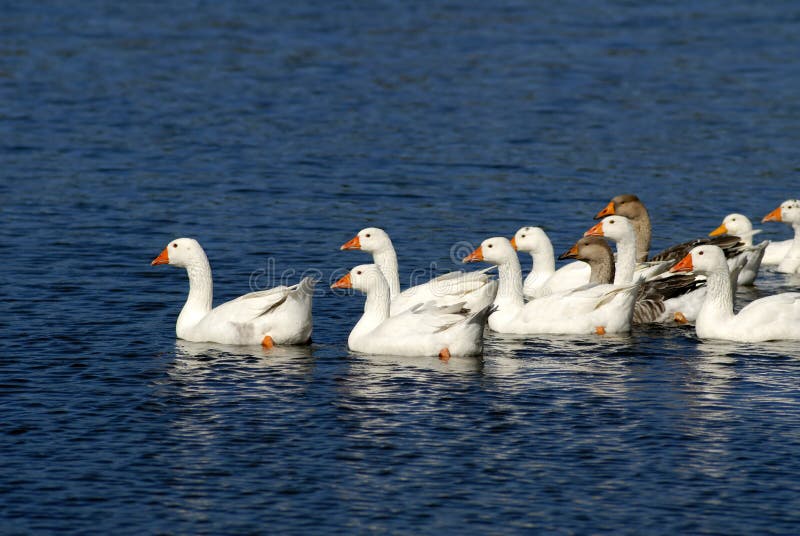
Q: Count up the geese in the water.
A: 11